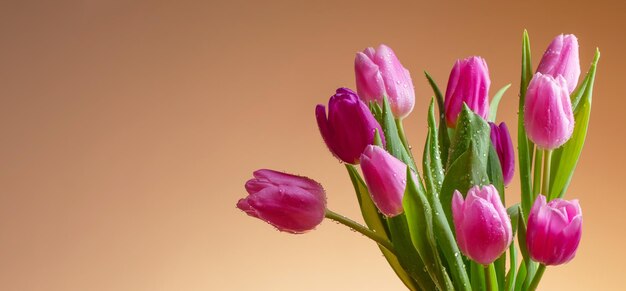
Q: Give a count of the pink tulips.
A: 8